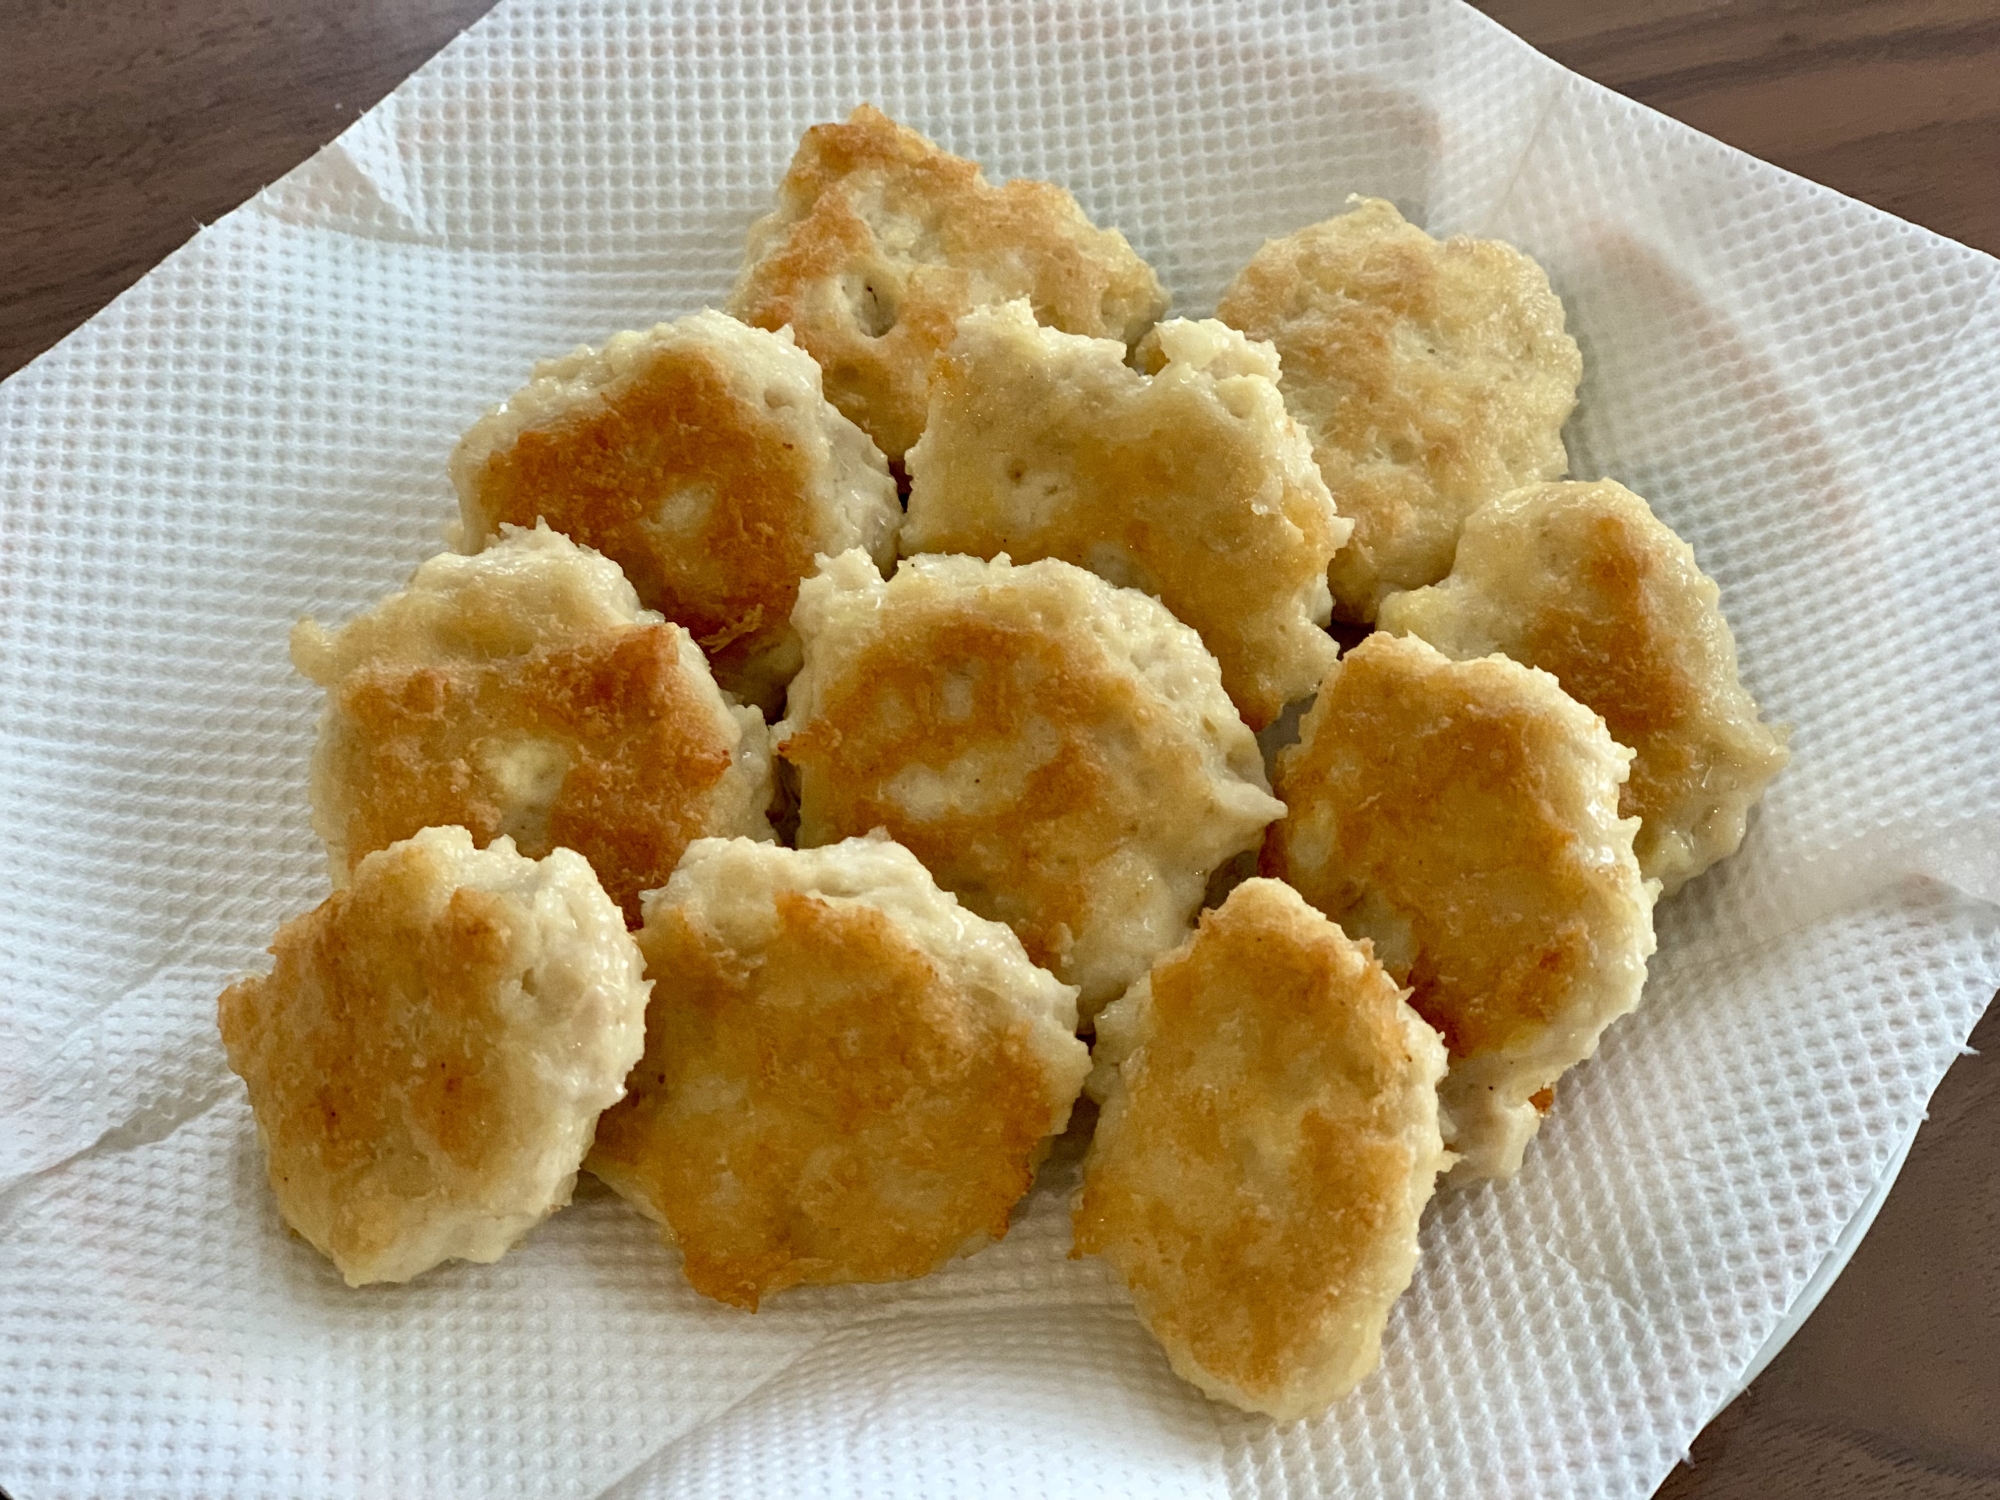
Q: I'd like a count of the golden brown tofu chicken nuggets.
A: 11